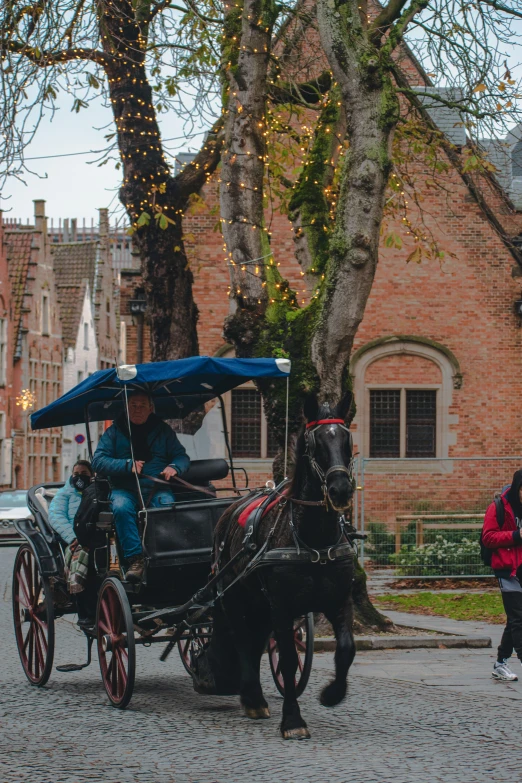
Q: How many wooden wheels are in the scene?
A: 4